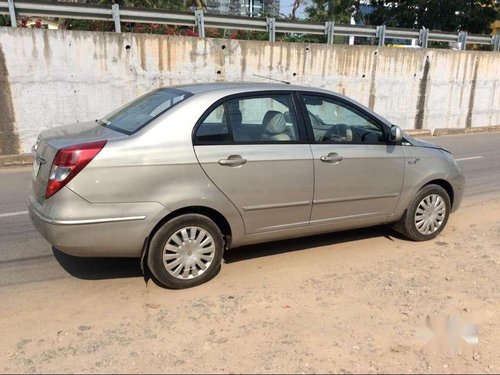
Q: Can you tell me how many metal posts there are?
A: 9